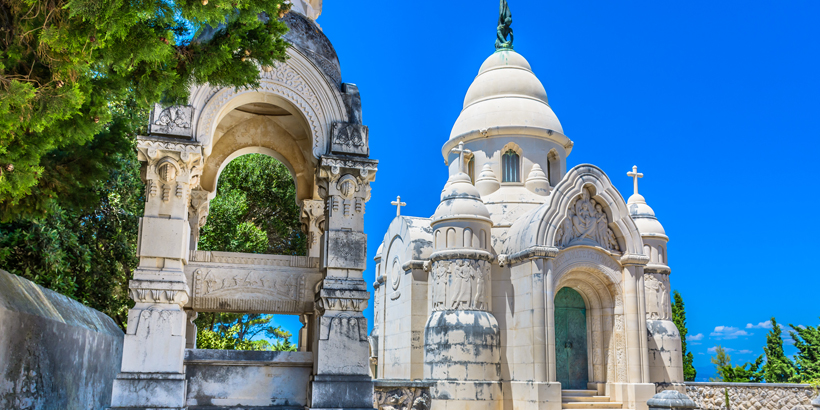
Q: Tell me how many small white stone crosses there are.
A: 3